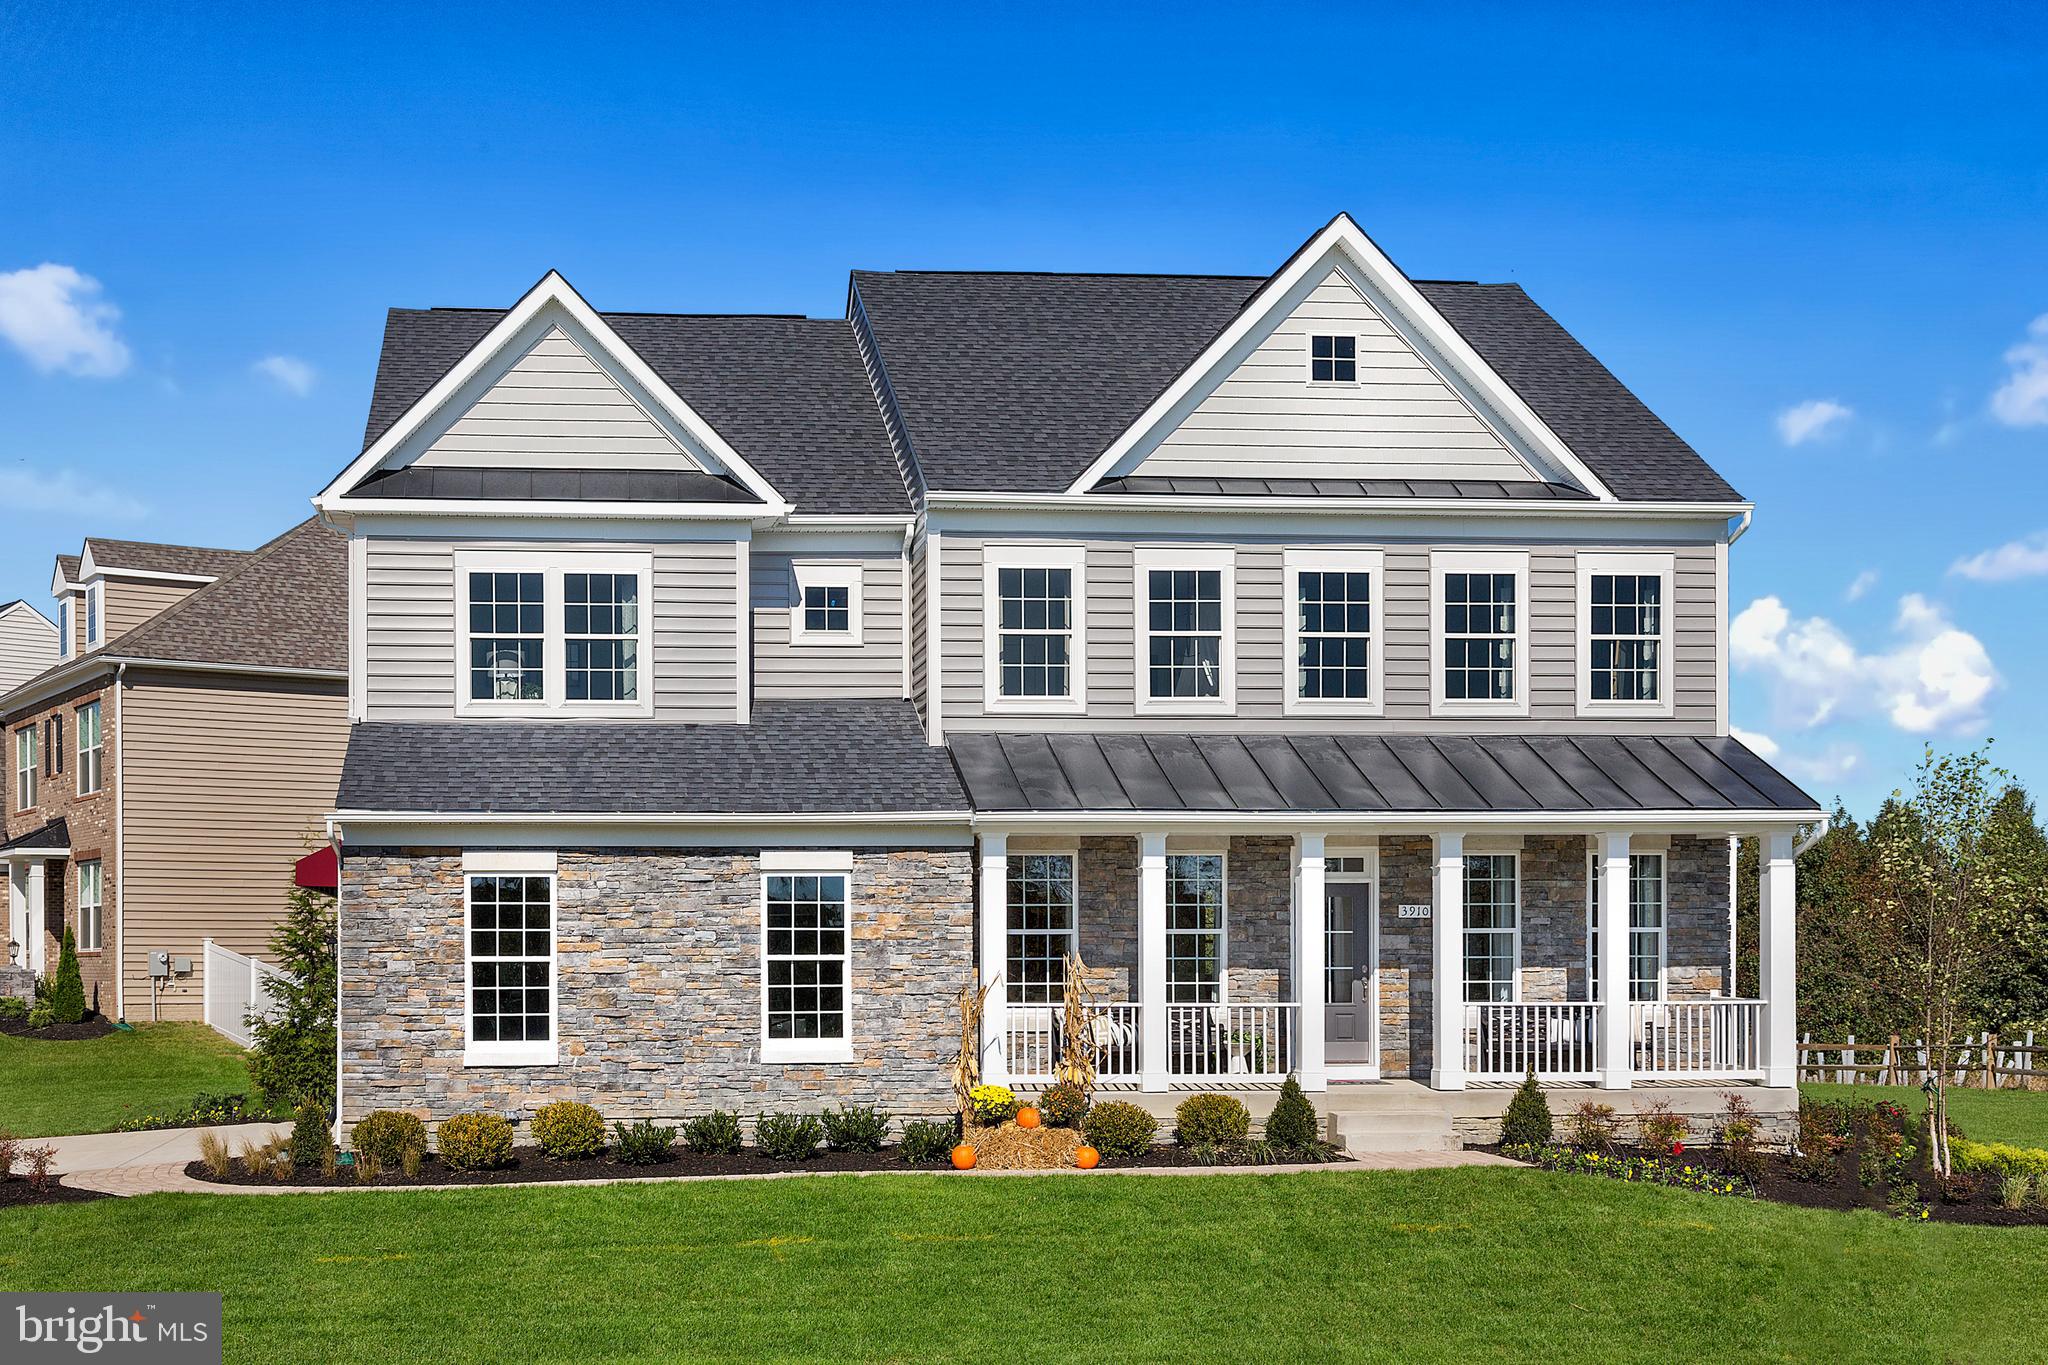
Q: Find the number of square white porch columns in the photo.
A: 6